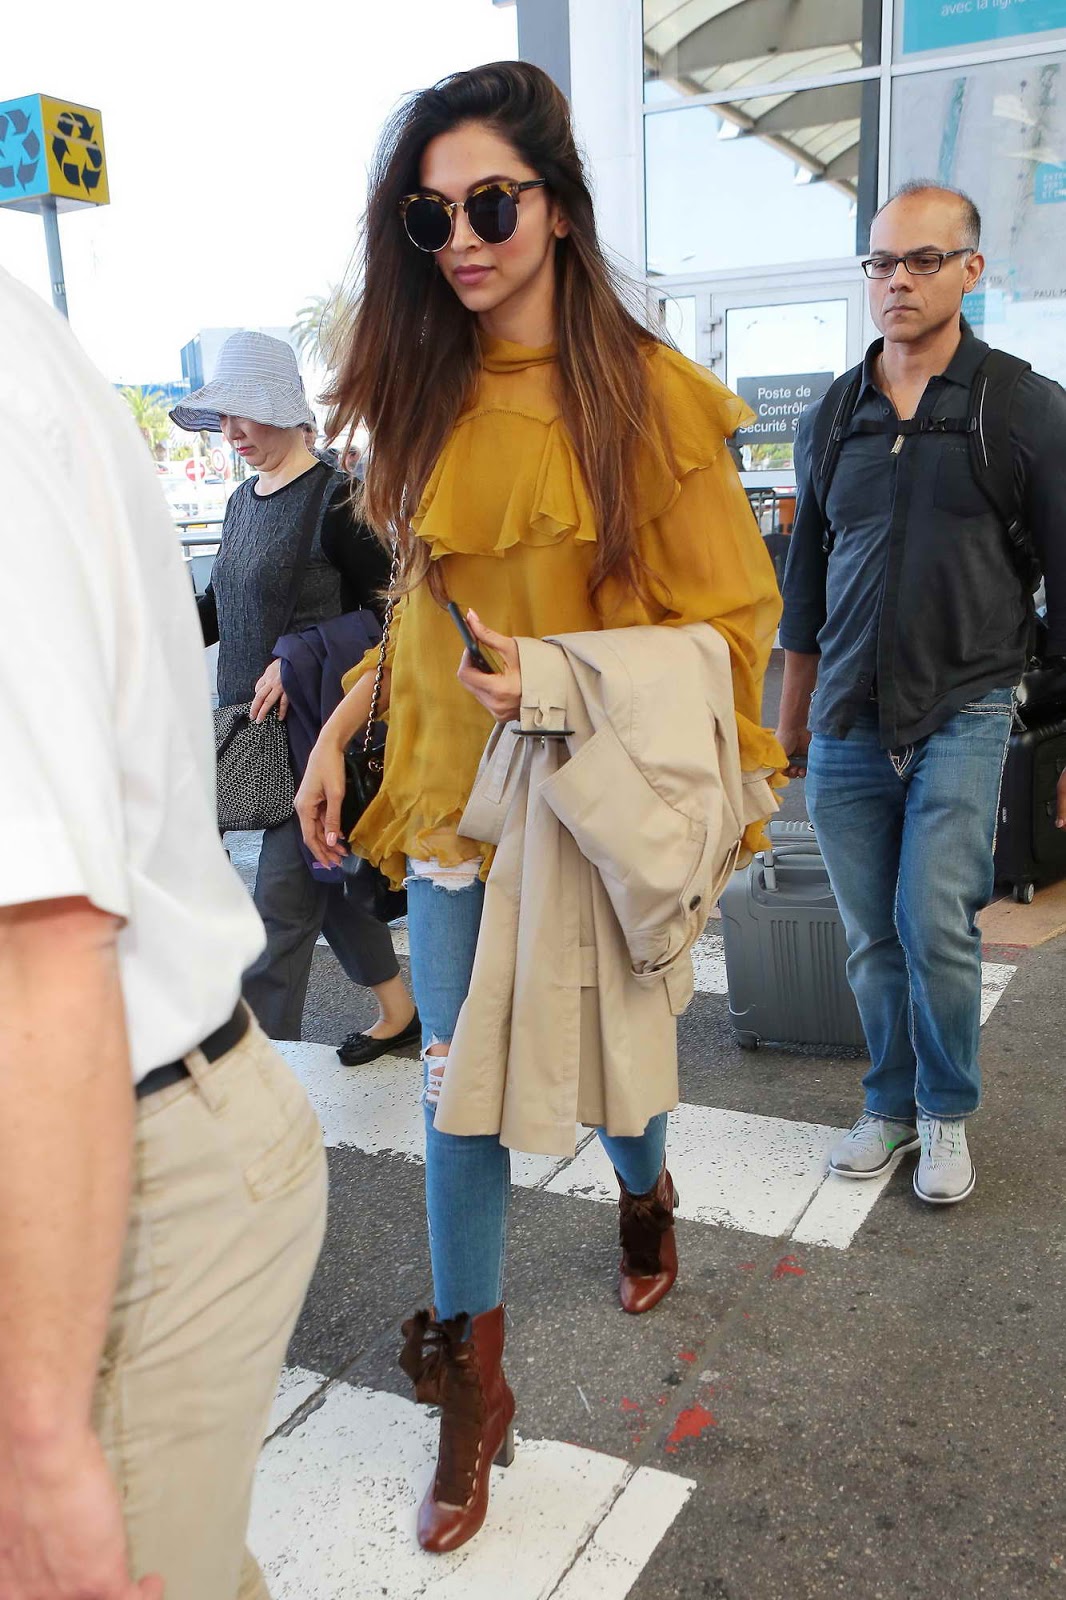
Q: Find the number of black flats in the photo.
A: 1